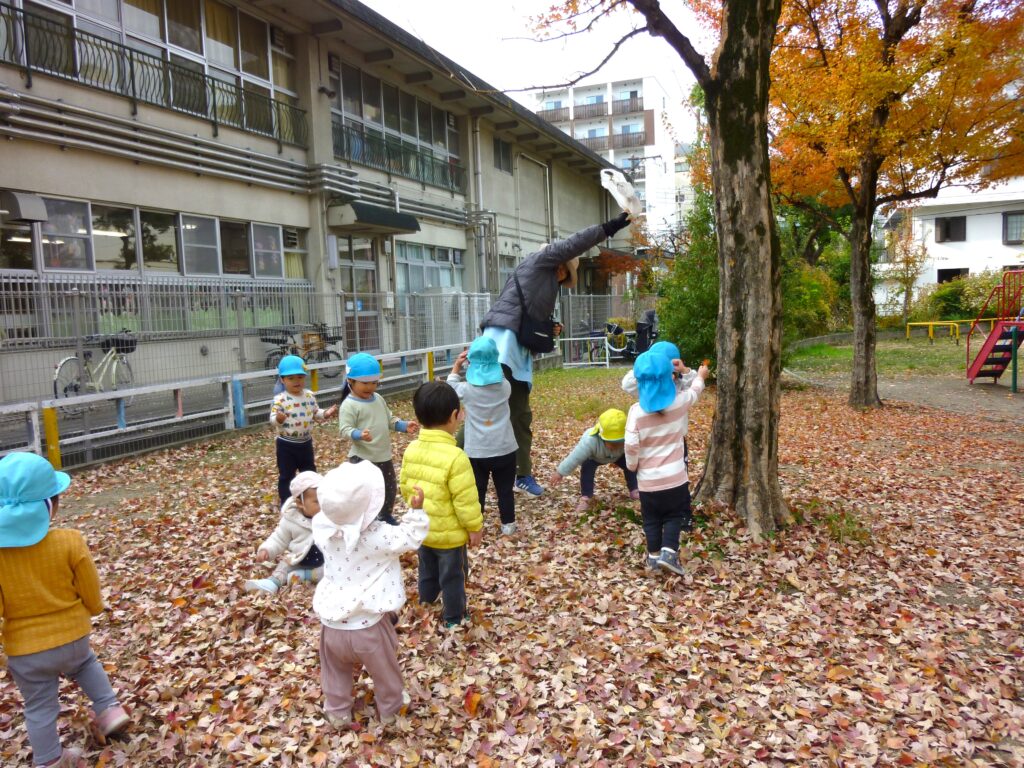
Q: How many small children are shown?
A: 10